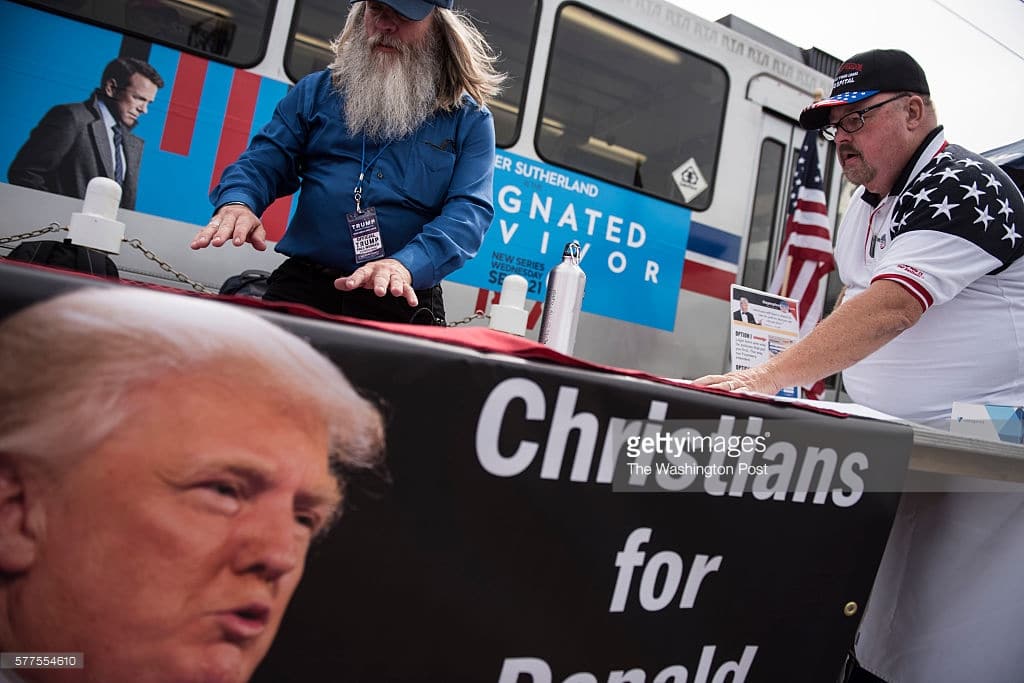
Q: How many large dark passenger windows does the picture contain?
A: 3